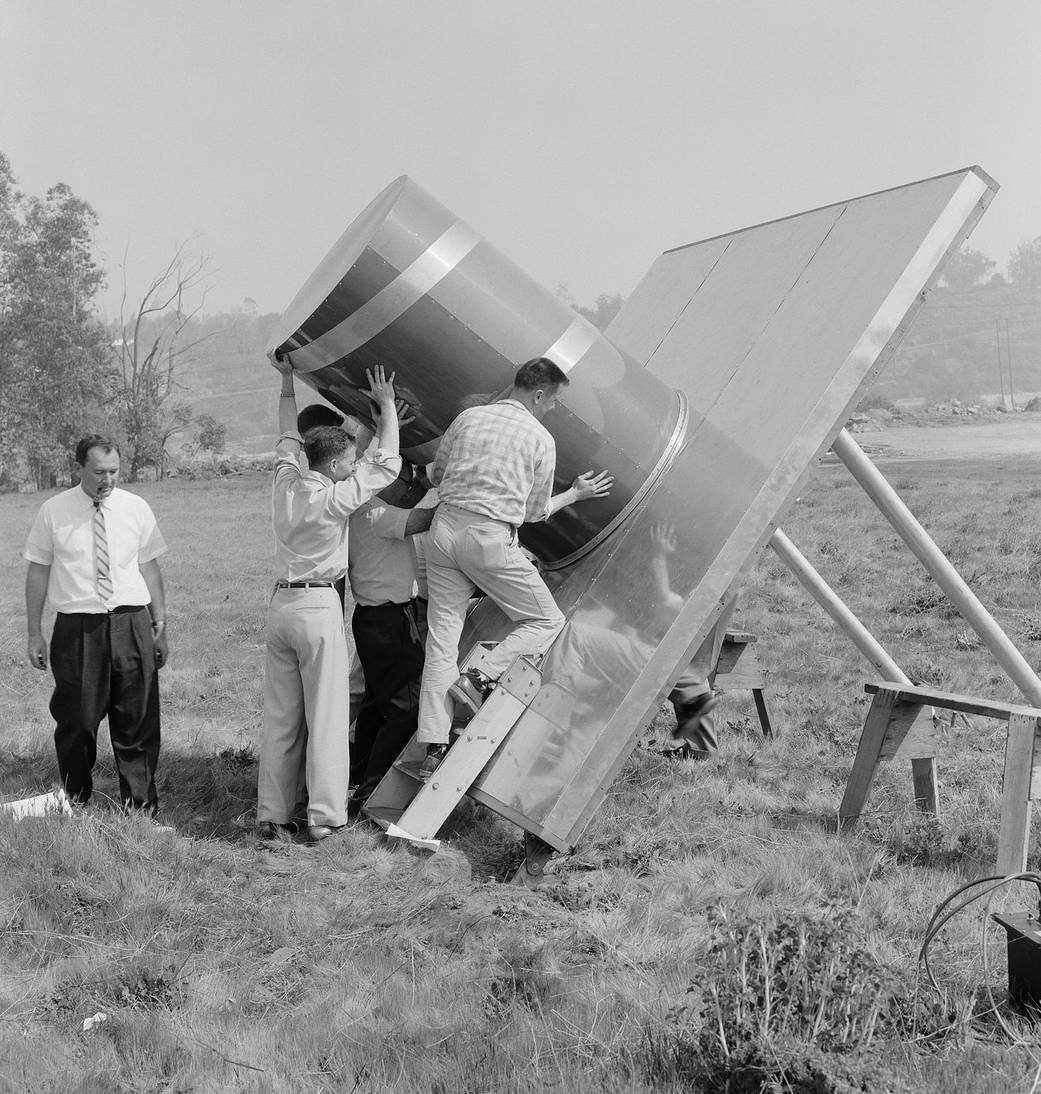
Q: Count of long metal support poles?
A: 2